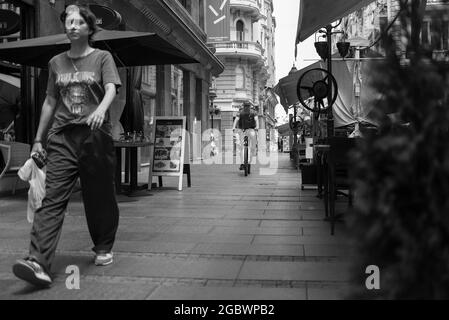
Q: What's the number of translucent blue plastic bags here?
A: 0